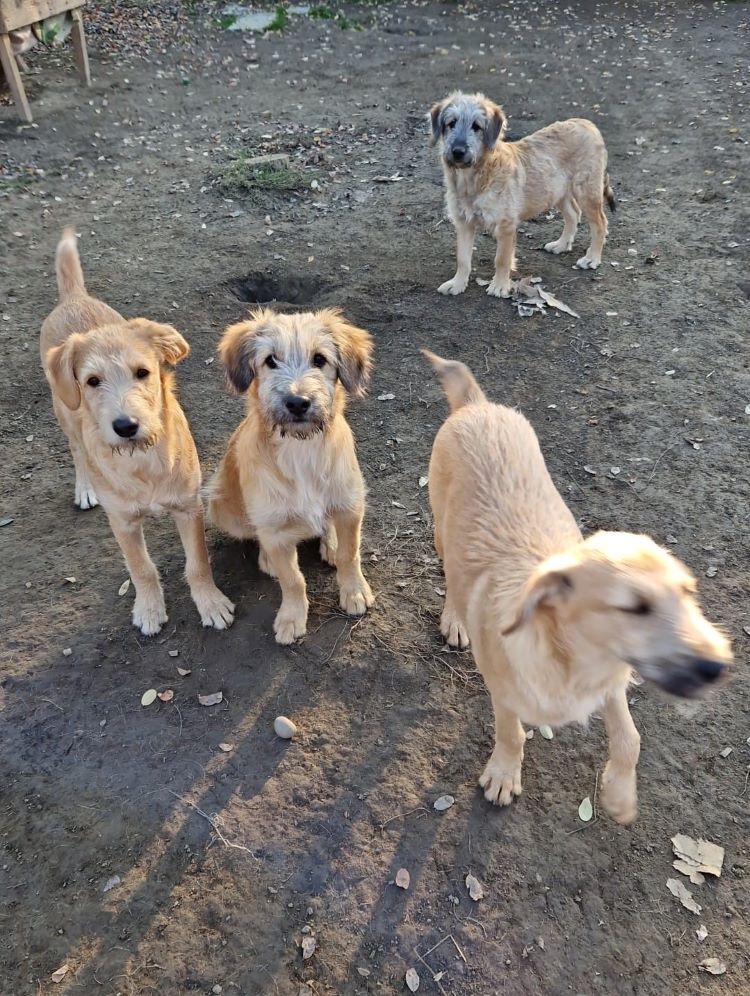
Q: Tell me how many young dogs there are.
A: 4